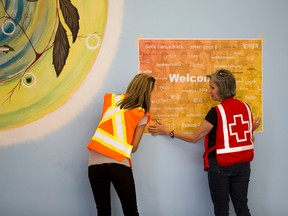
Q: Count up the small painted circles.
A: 3